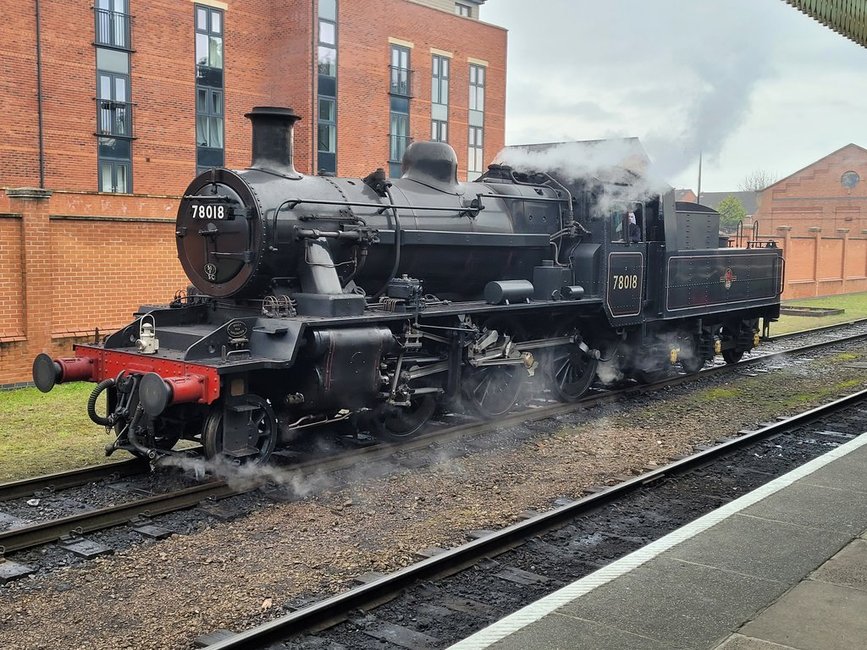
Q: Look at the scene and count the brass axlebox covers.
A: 3